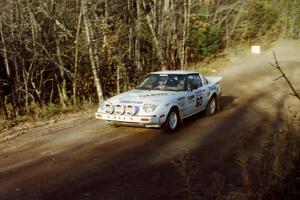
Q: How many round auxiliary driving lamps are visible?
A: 3